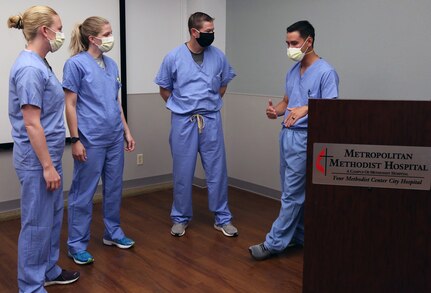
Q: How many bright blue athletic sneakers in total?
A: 2